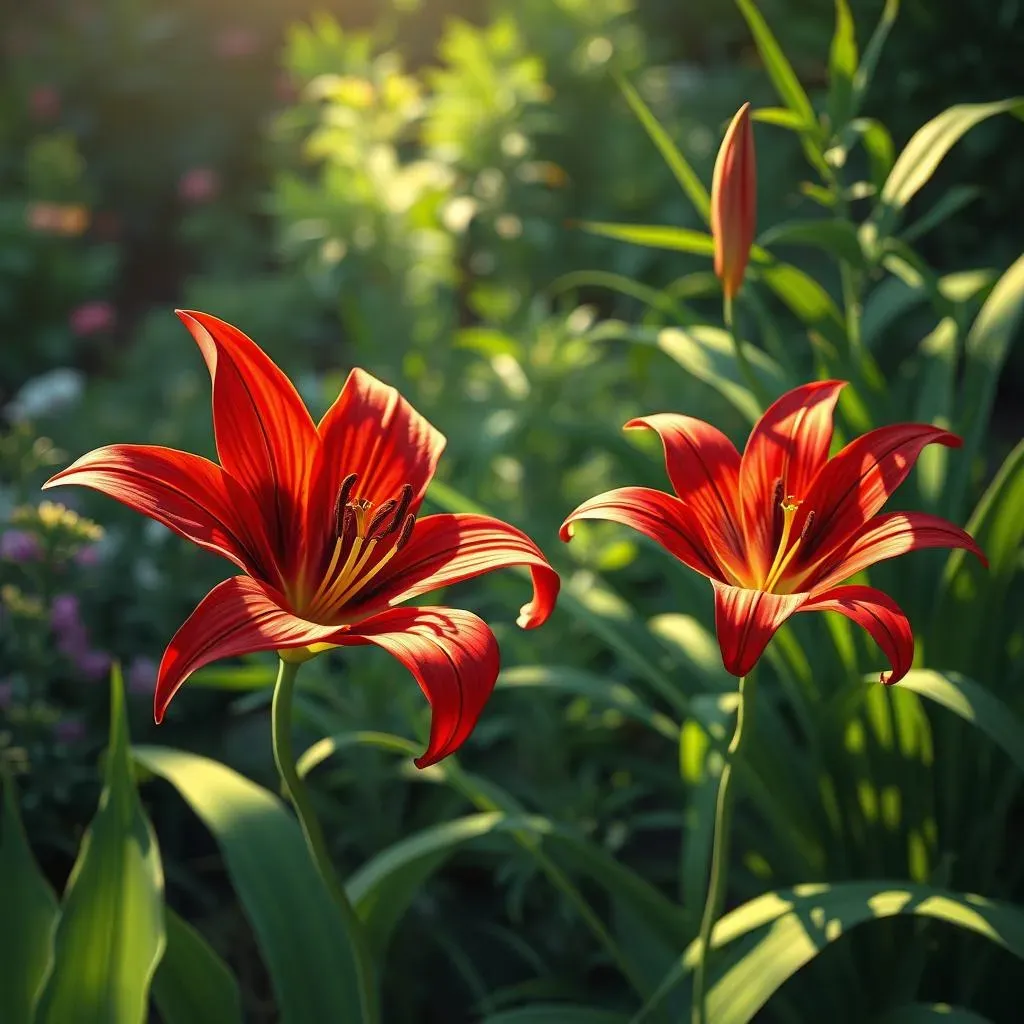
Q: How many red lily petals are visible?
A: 13